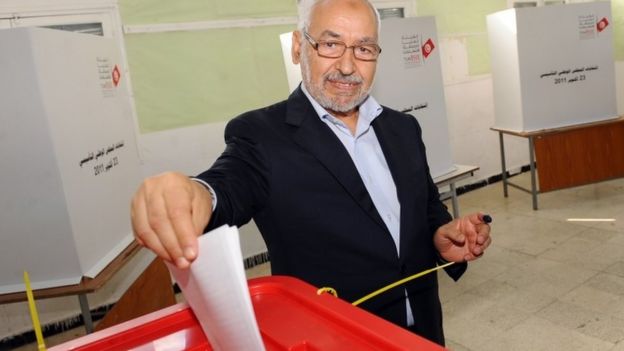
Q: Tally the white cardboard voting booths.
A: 3